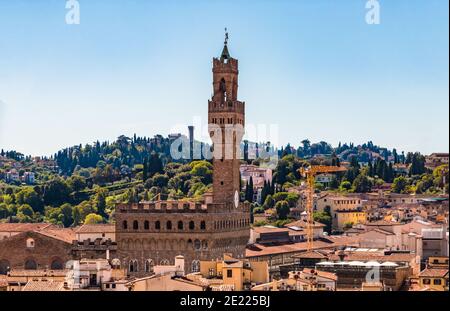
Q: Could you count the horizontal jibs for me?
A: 1